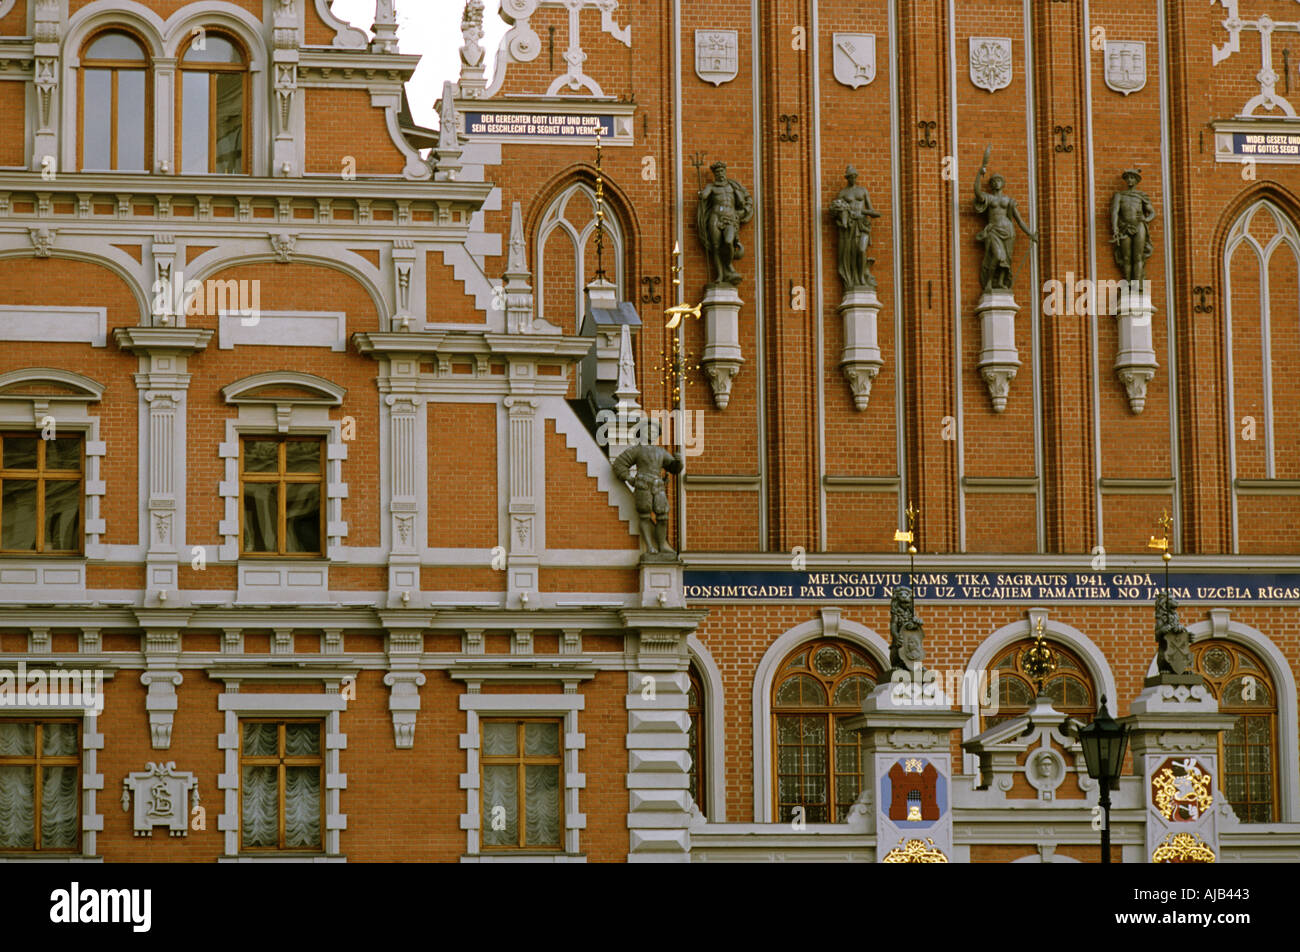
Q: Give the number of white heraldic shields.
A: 4